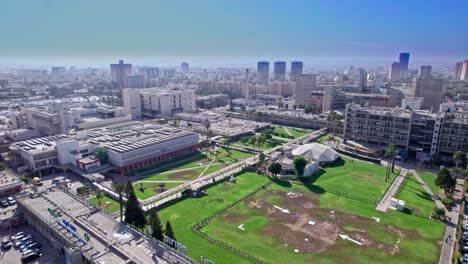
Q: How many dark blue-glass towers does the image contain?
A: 4